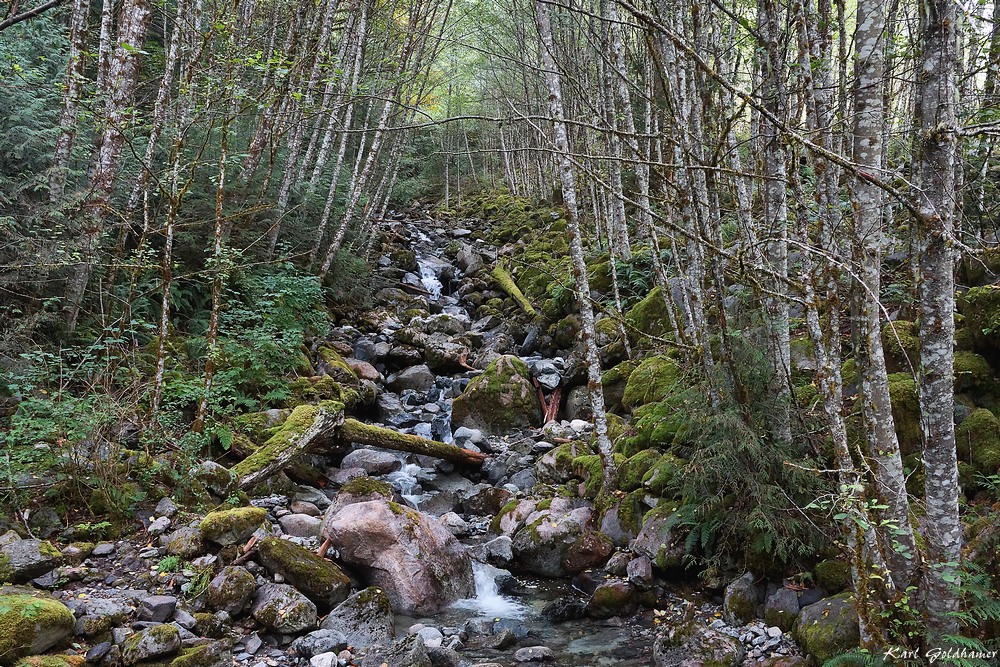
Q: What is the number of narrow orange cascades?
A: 0